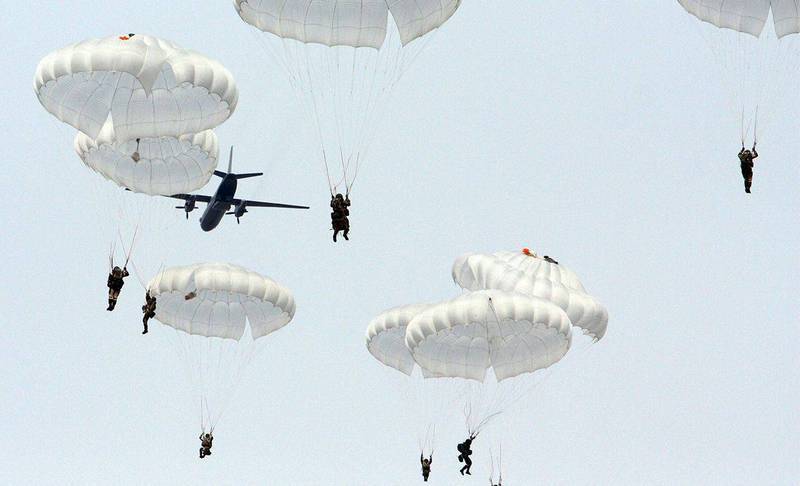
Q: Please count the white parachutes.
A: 8